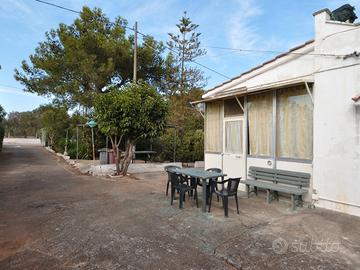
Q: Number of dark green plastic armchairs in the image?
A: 4